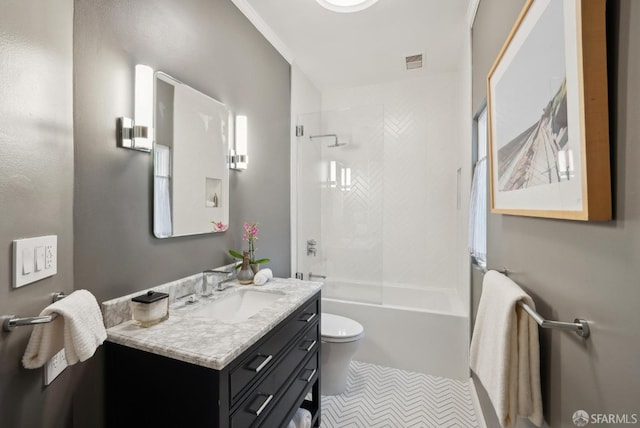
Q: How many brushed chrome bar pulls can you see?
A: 5